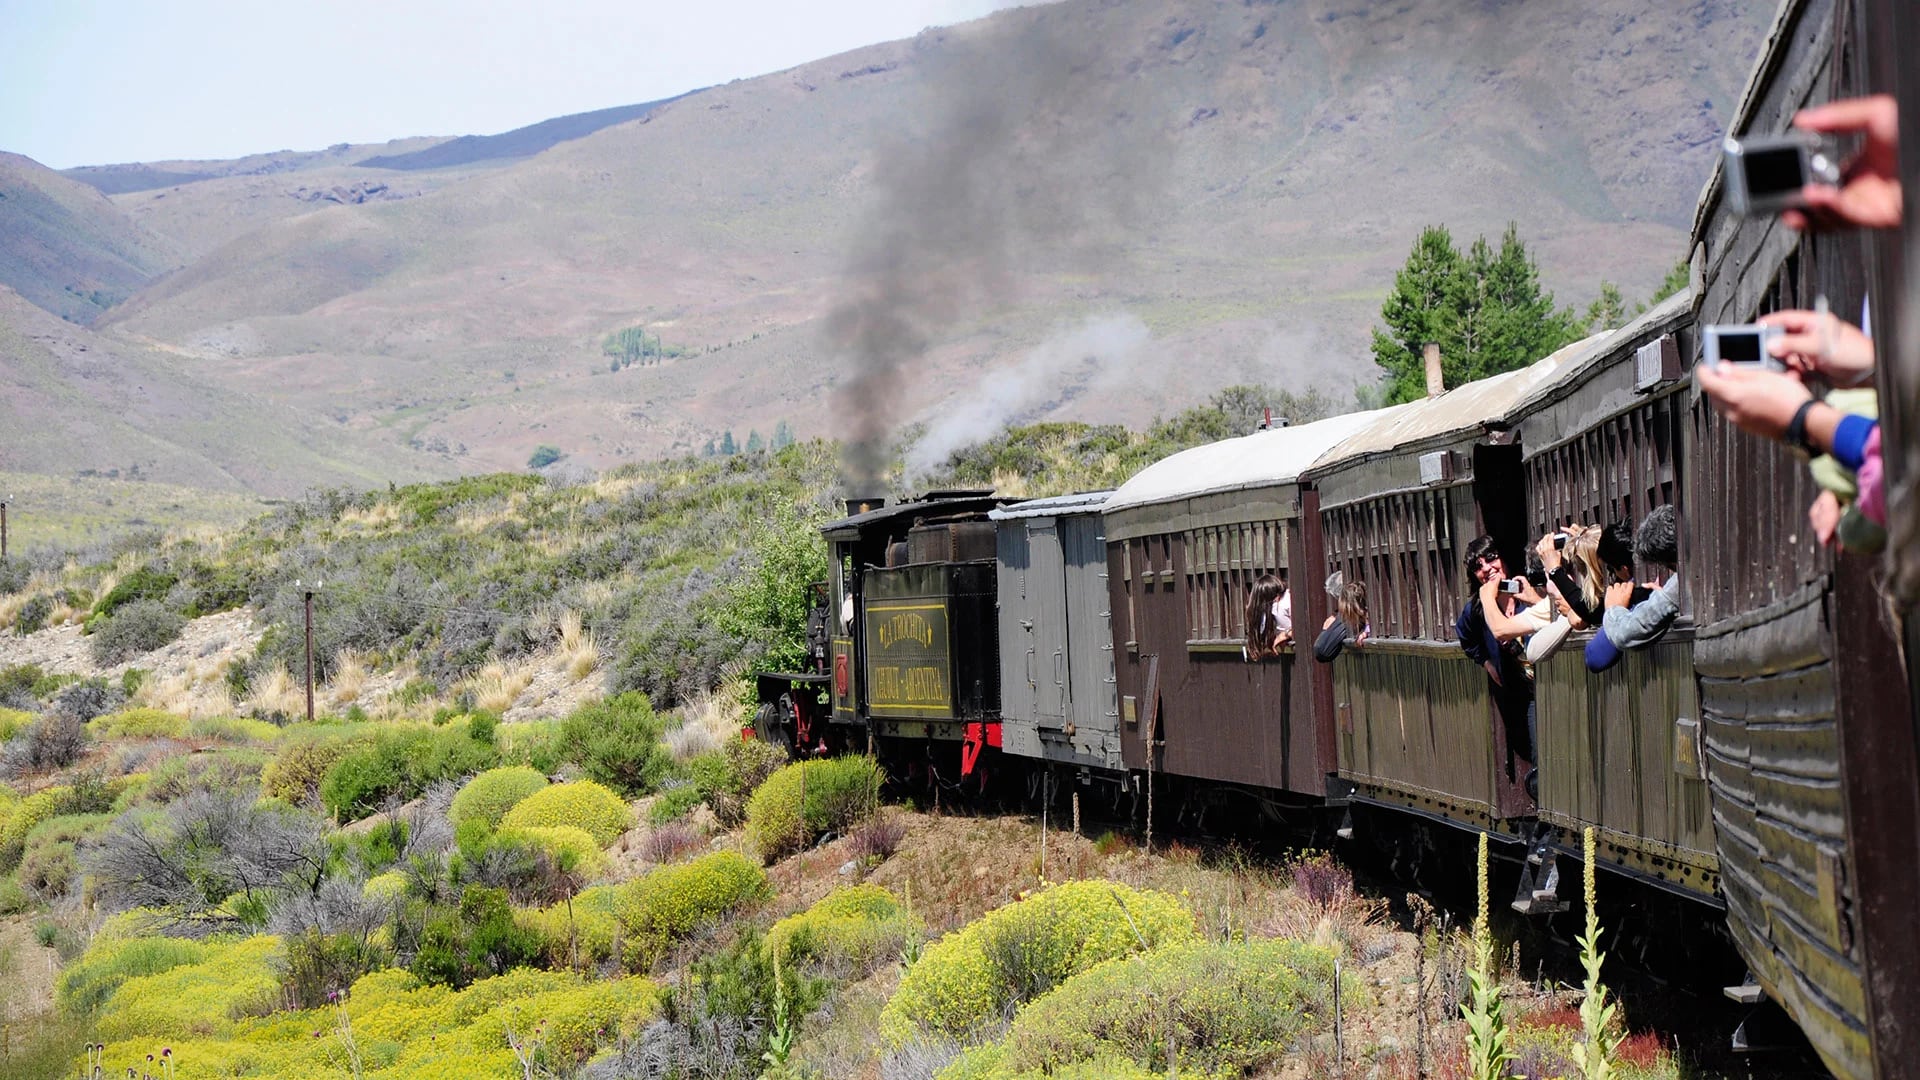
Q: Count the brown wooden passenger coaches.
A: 4